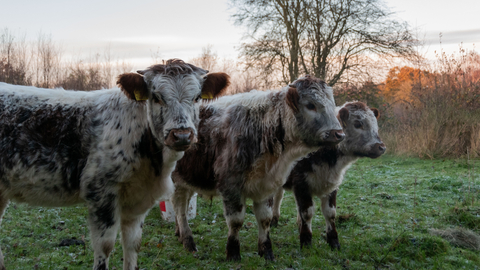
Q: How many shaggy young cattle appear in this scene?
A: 3